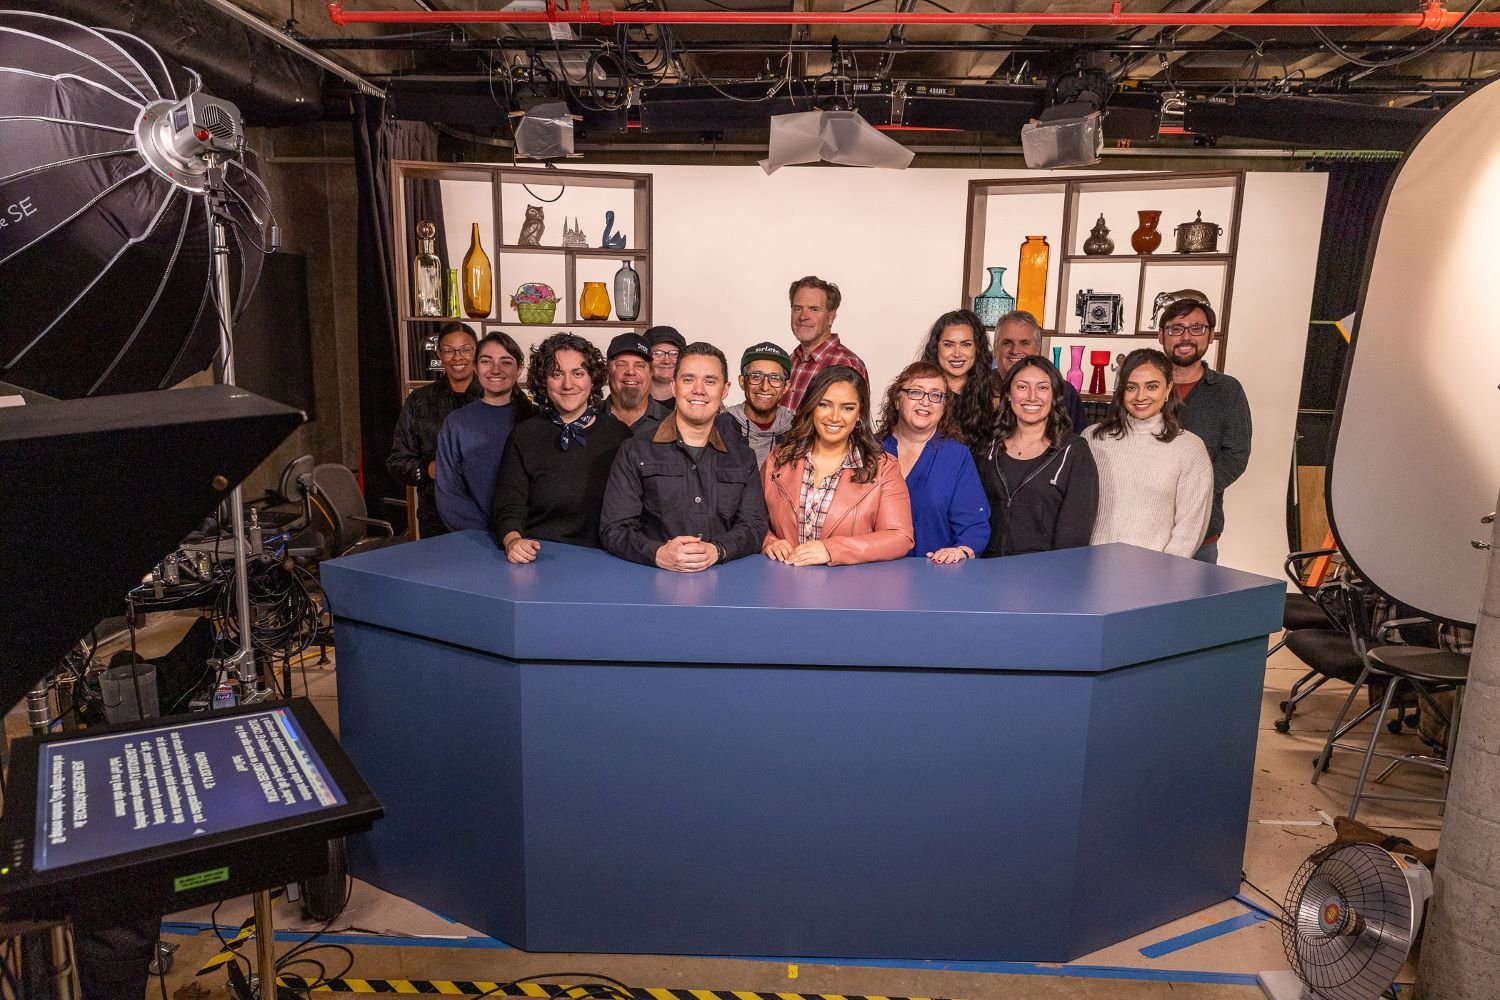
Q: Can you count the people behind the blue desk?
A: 15